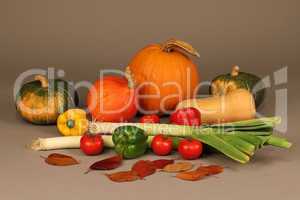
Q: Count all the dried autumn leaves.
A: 8